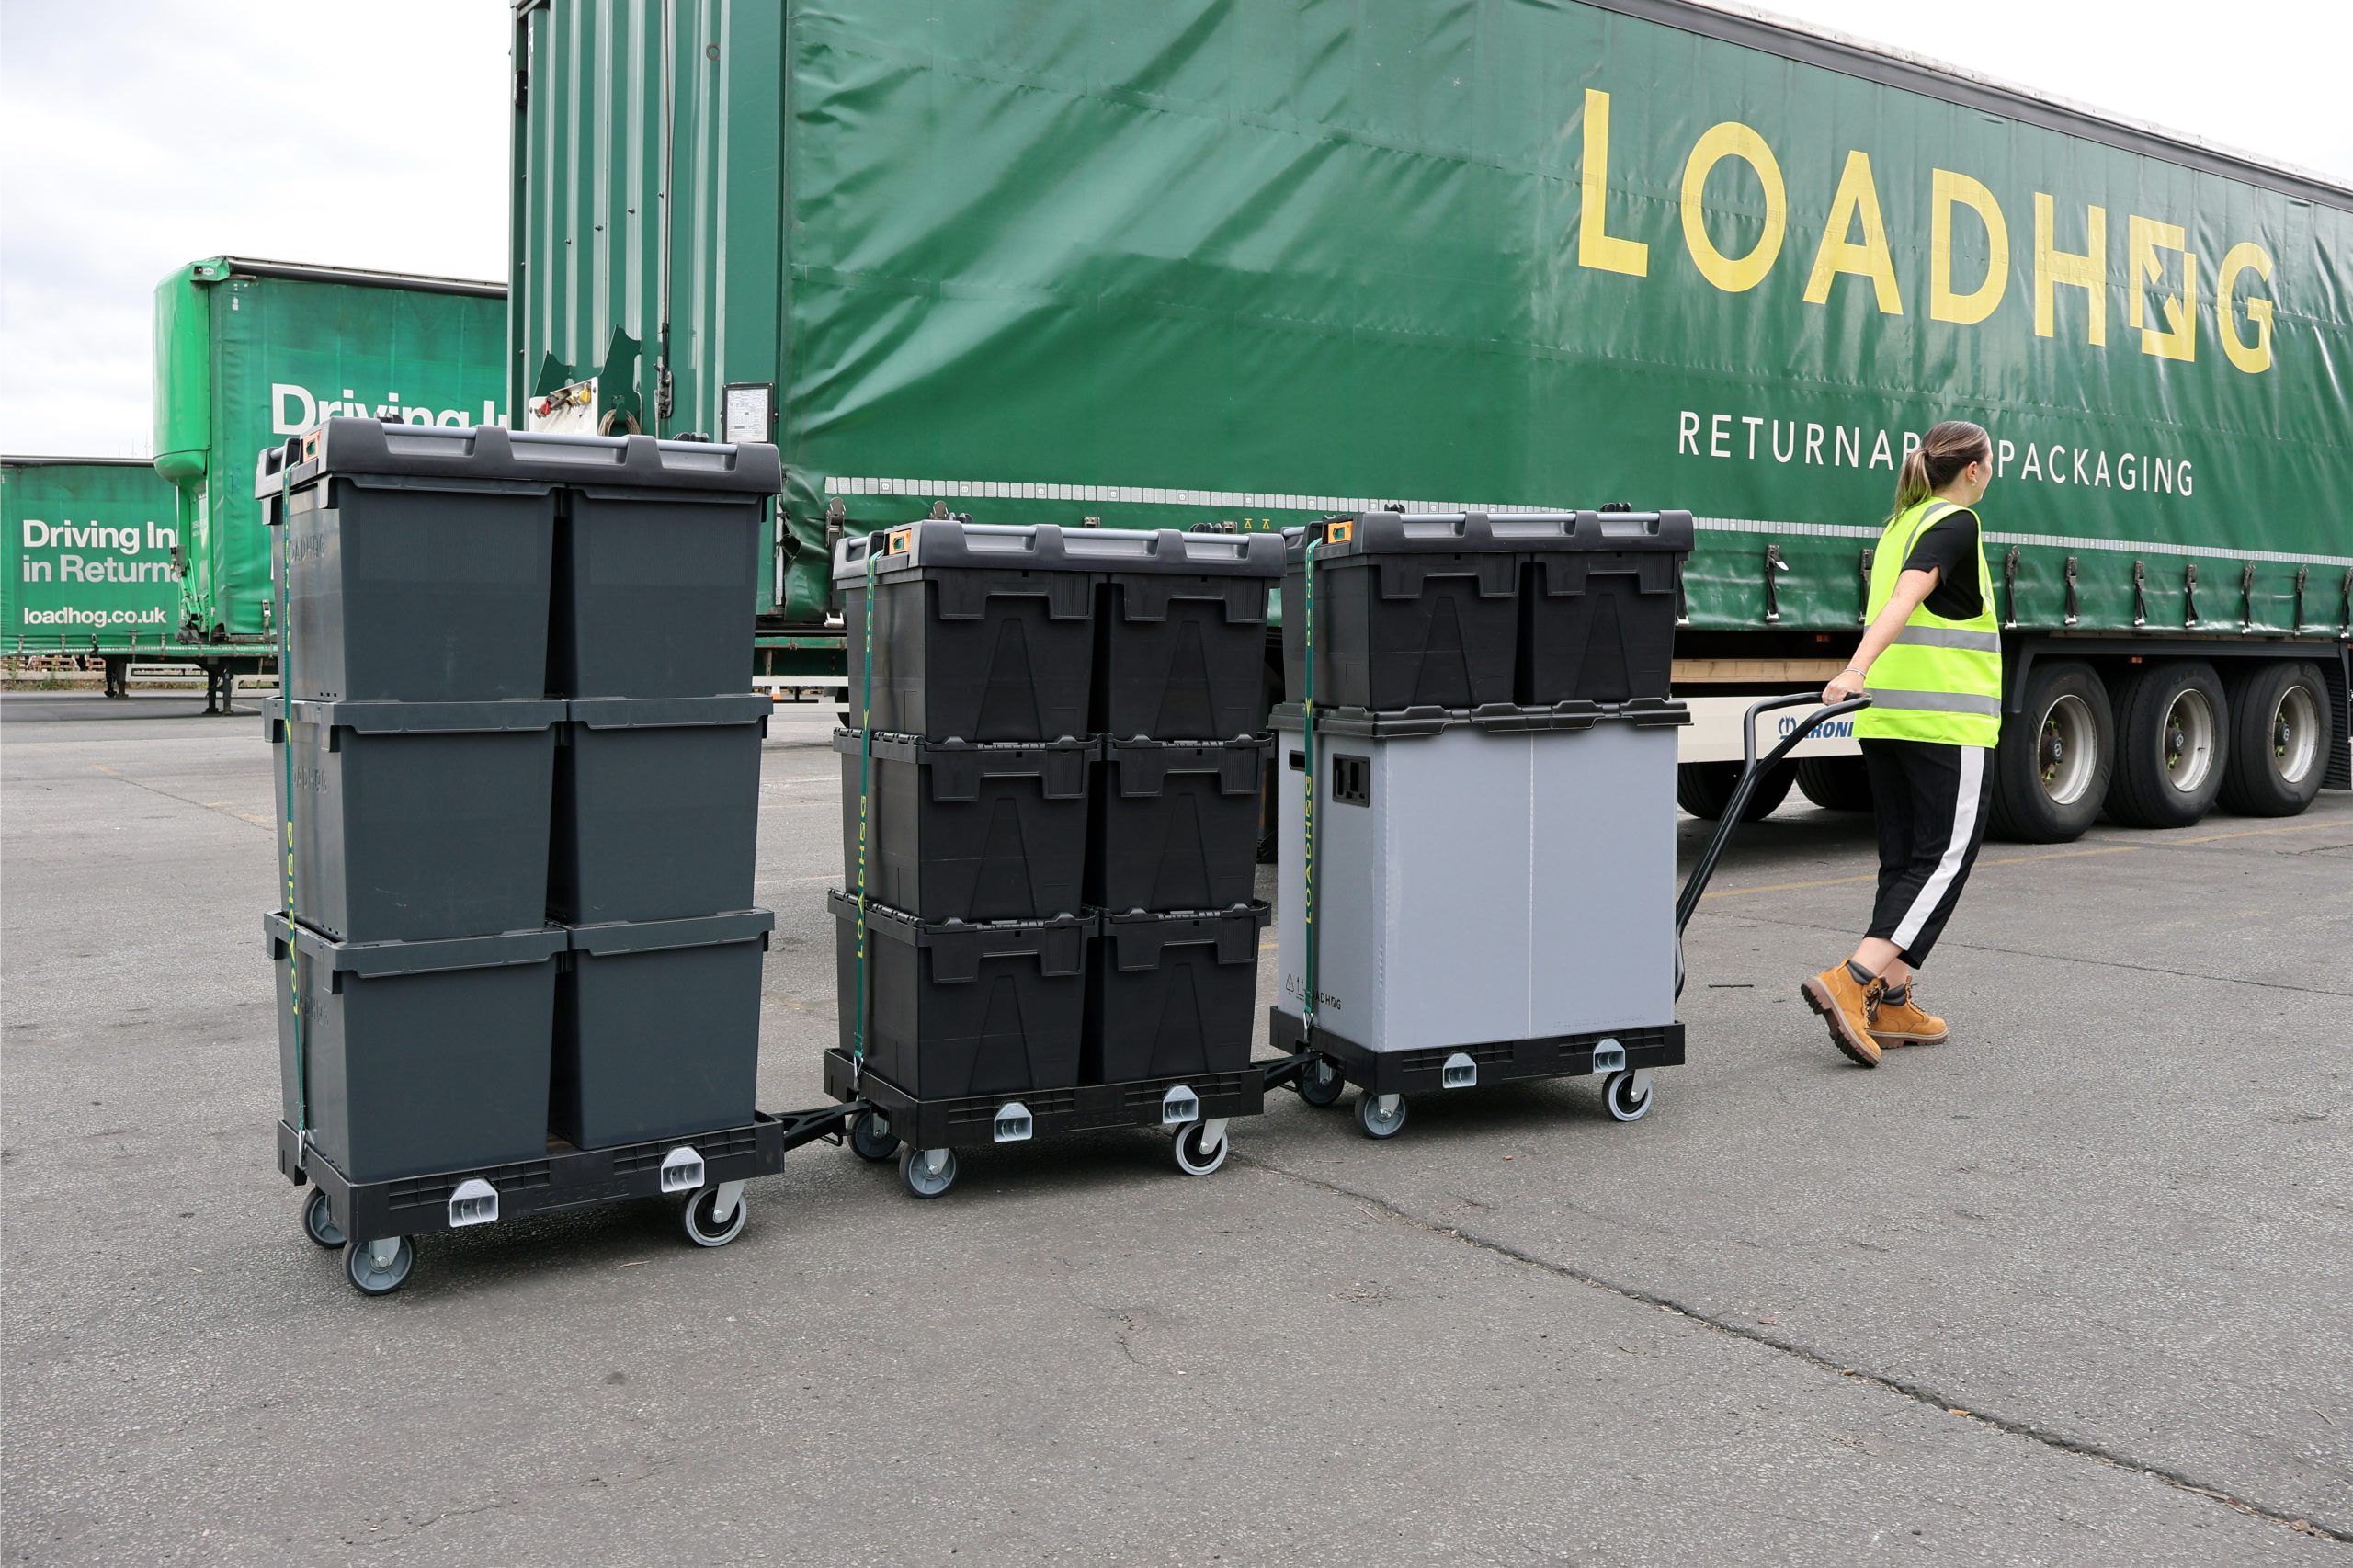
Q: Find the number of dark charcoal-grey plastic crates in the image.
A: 6